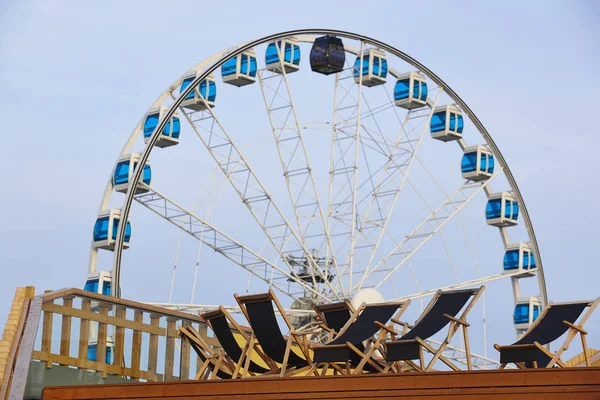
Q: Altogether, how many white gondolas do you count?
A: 15